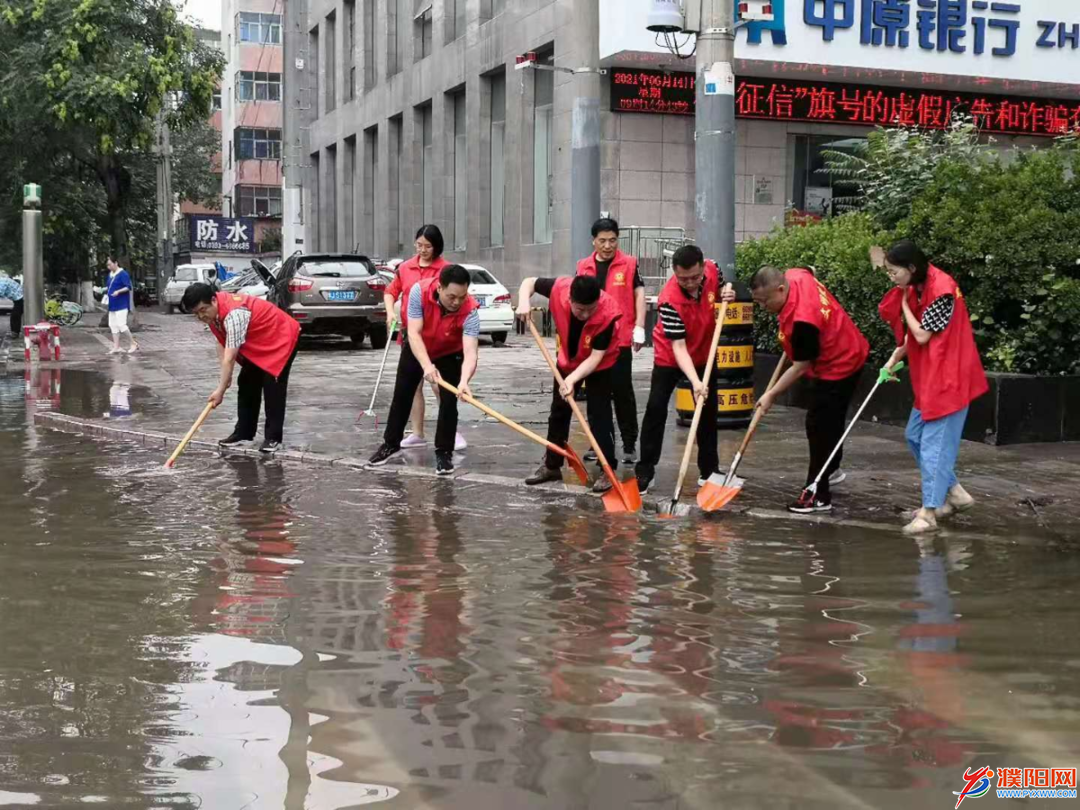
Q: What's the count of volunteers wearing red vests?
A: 8